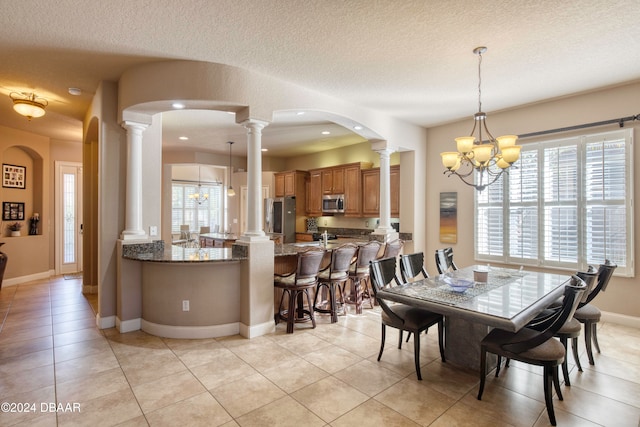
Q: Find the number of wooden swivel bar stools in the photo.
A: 4